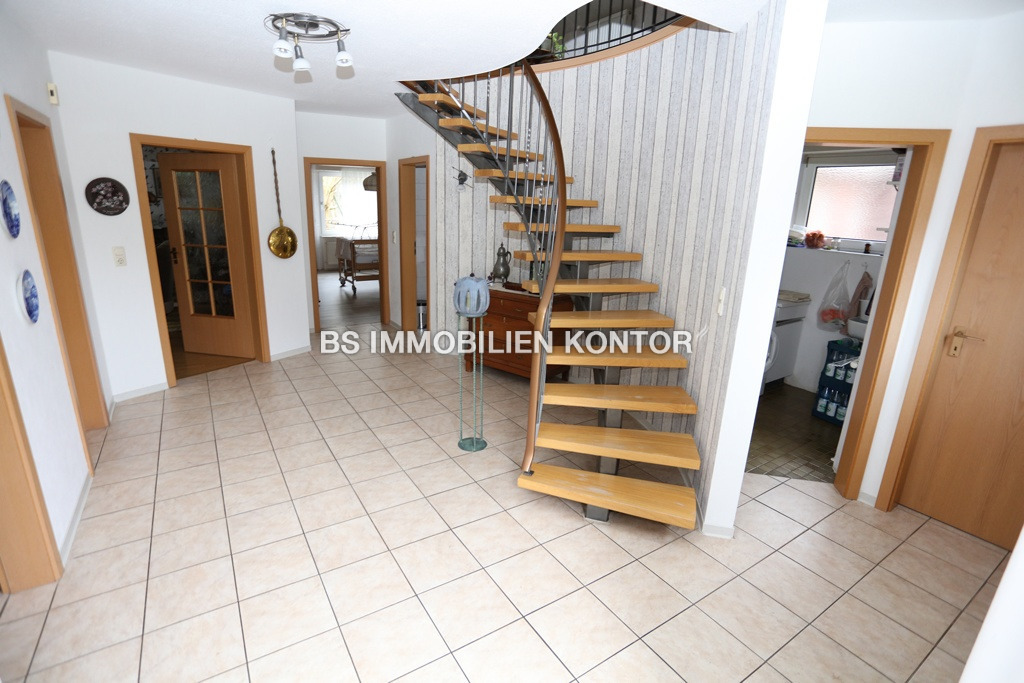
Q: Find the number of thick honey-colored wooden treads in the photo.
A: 13